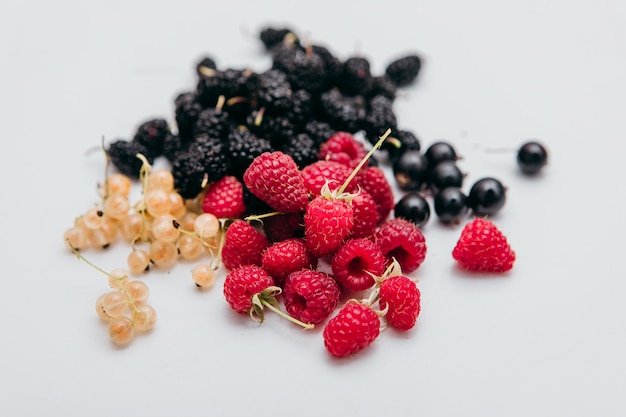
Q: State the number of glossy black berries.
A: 7